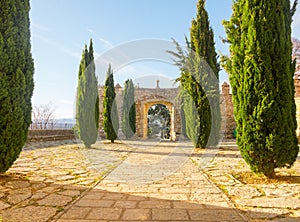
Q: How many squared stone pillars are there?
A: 2